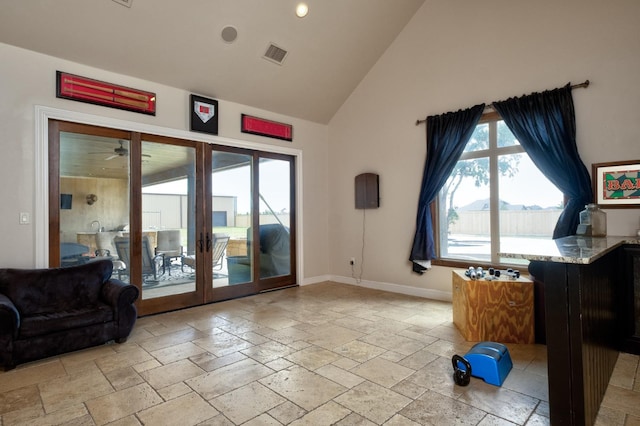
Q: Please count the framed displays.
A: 4